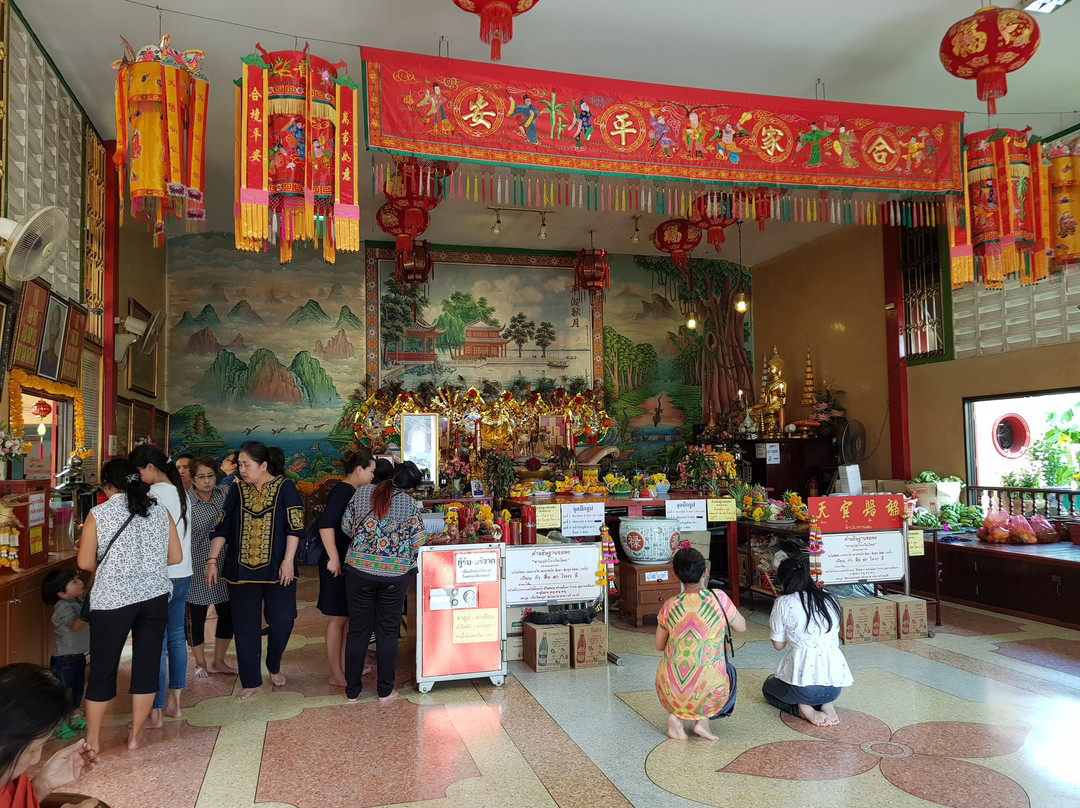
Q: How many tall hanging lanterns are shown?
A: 4